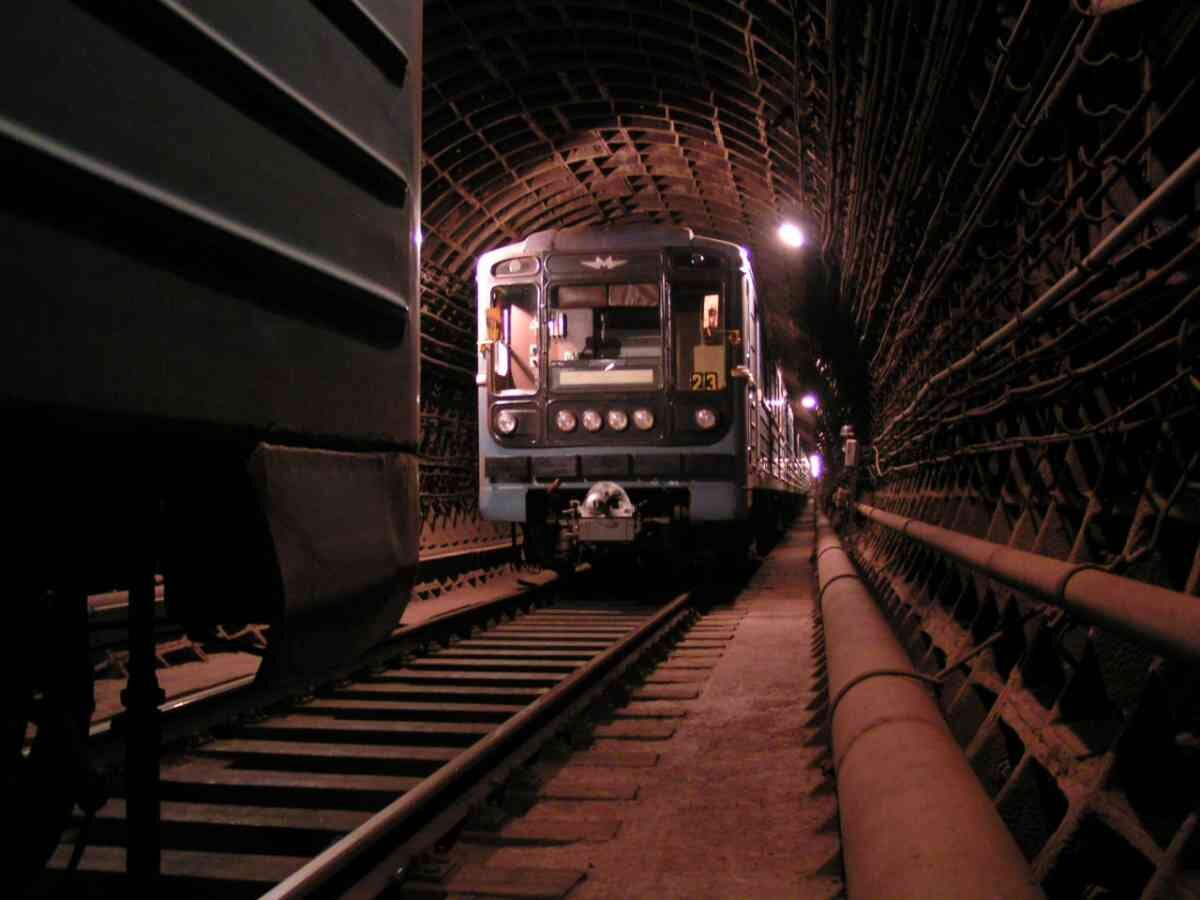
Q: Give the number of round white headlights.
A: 6